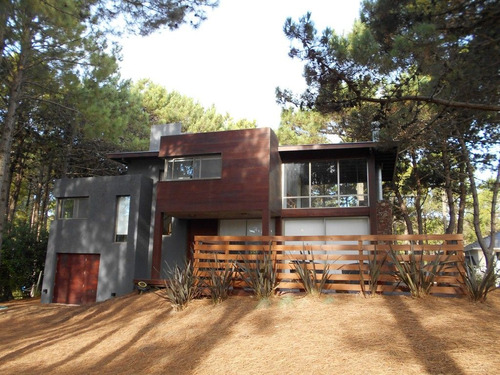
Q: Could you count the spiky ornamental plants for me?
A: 7